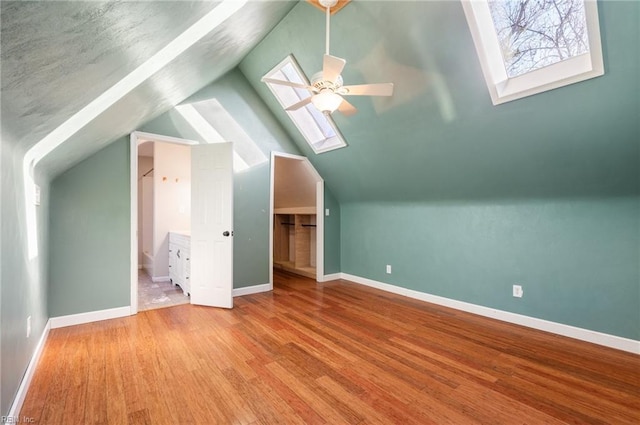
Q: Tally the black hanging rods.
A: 2